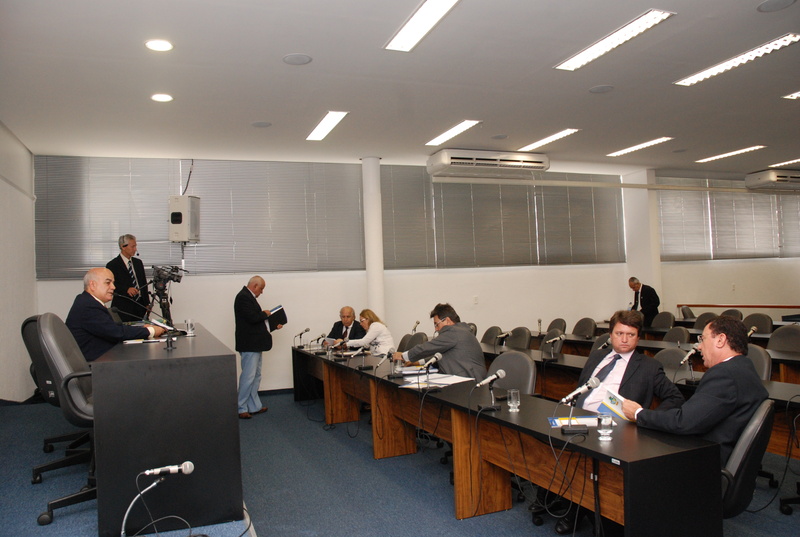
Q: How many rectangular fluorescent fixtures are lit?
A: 10